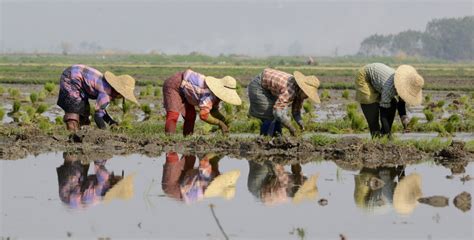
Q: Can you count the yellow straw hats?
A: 4